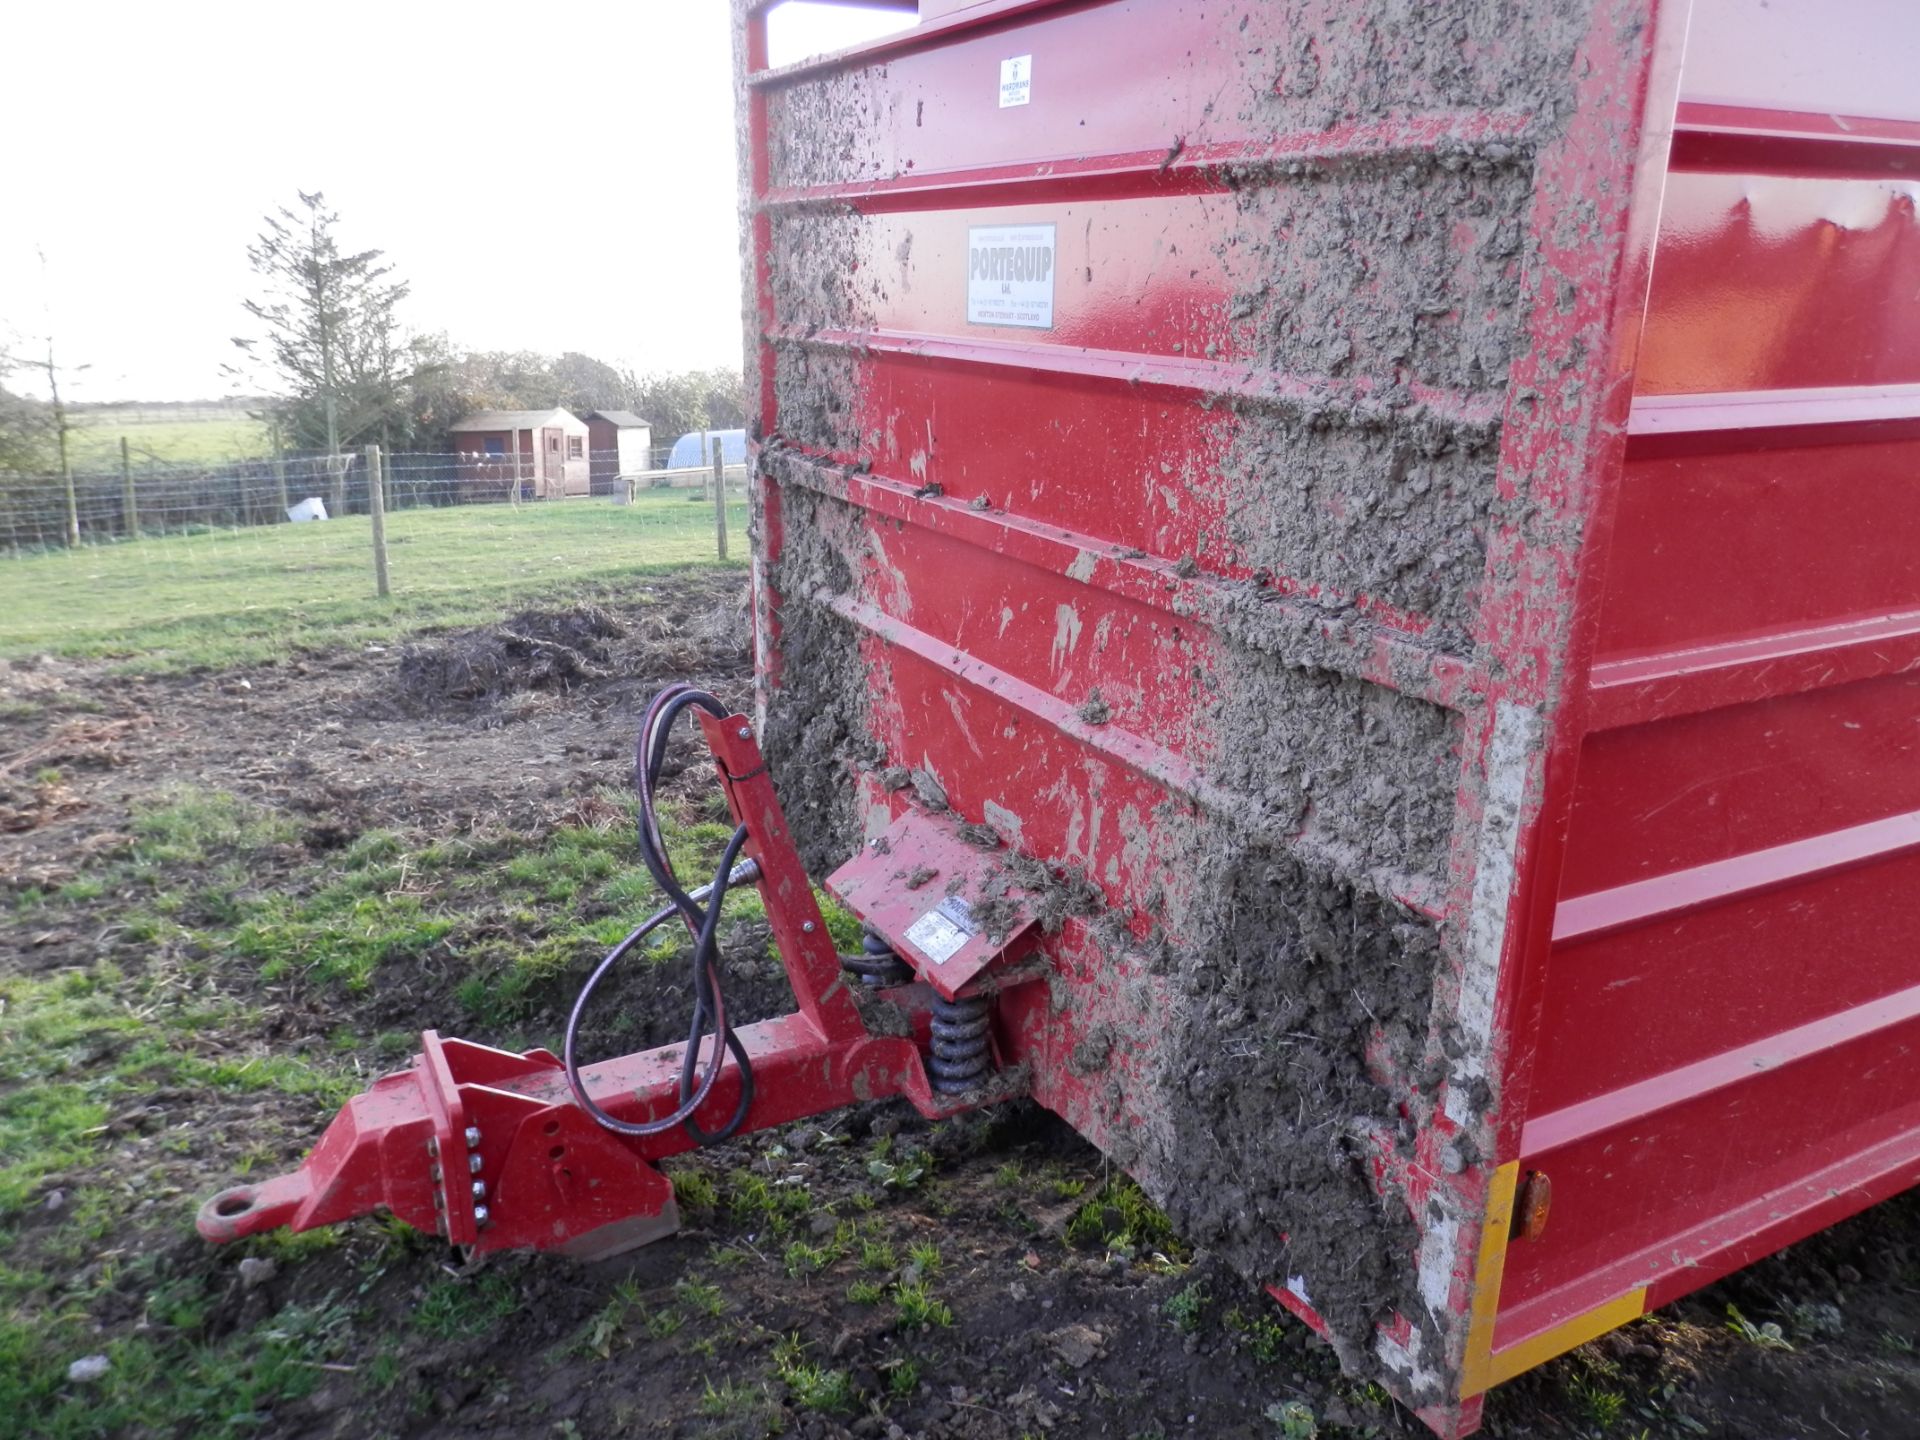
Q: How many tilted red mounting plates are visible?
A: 1